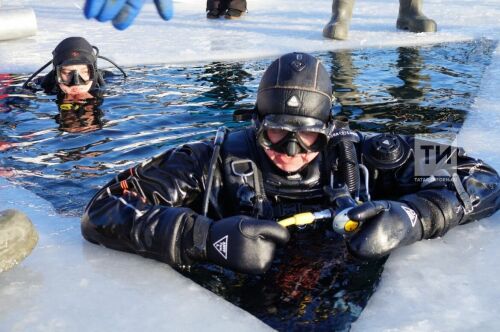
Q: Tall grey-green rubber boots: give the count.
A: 2